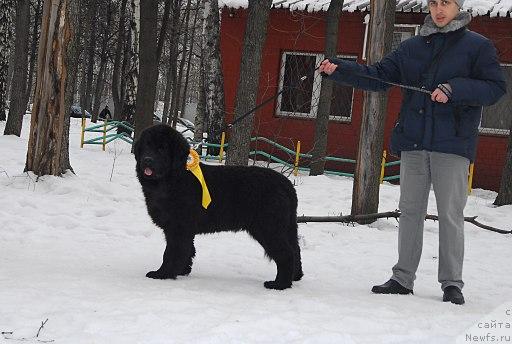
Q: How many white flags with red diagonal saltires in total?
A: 0